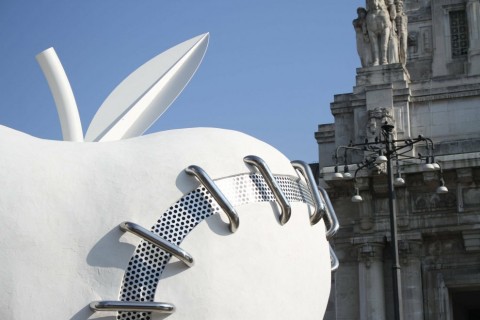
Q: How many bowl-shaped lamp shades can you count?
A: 8